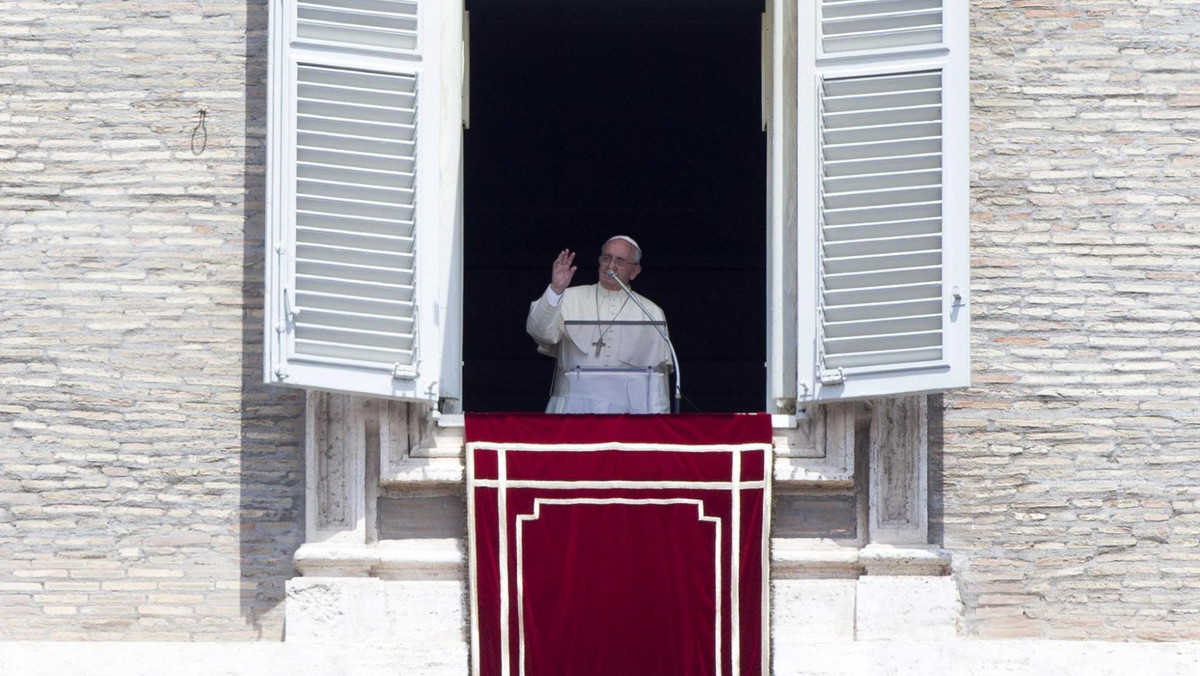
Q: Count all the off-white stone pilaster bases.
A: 2